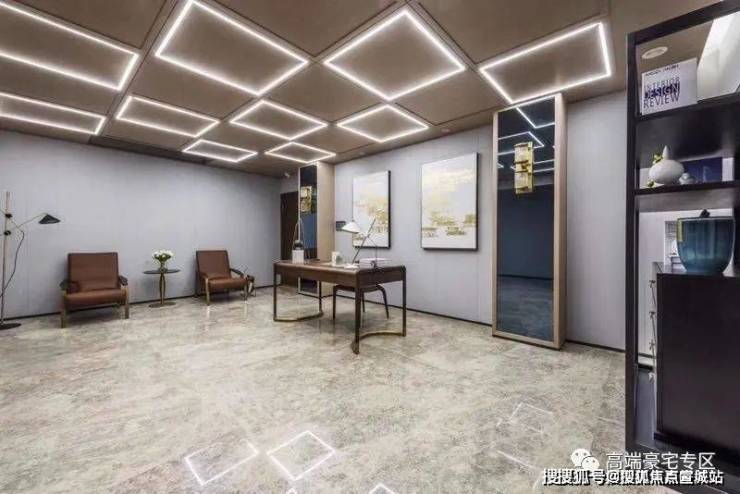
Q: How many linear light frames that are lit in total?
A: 10